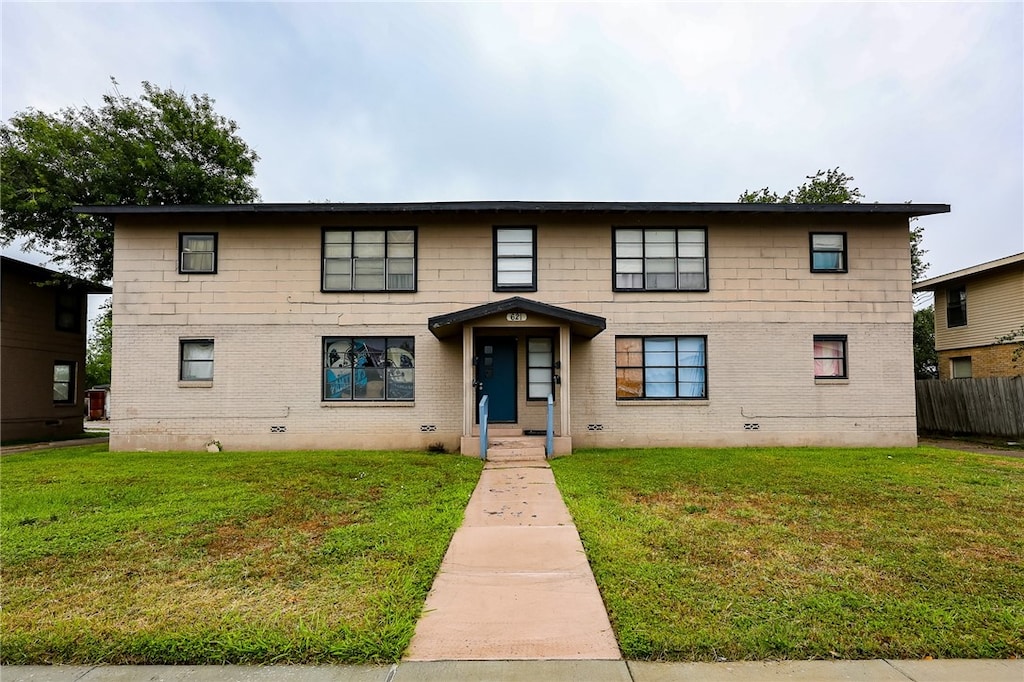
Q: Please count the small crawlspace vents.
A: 4